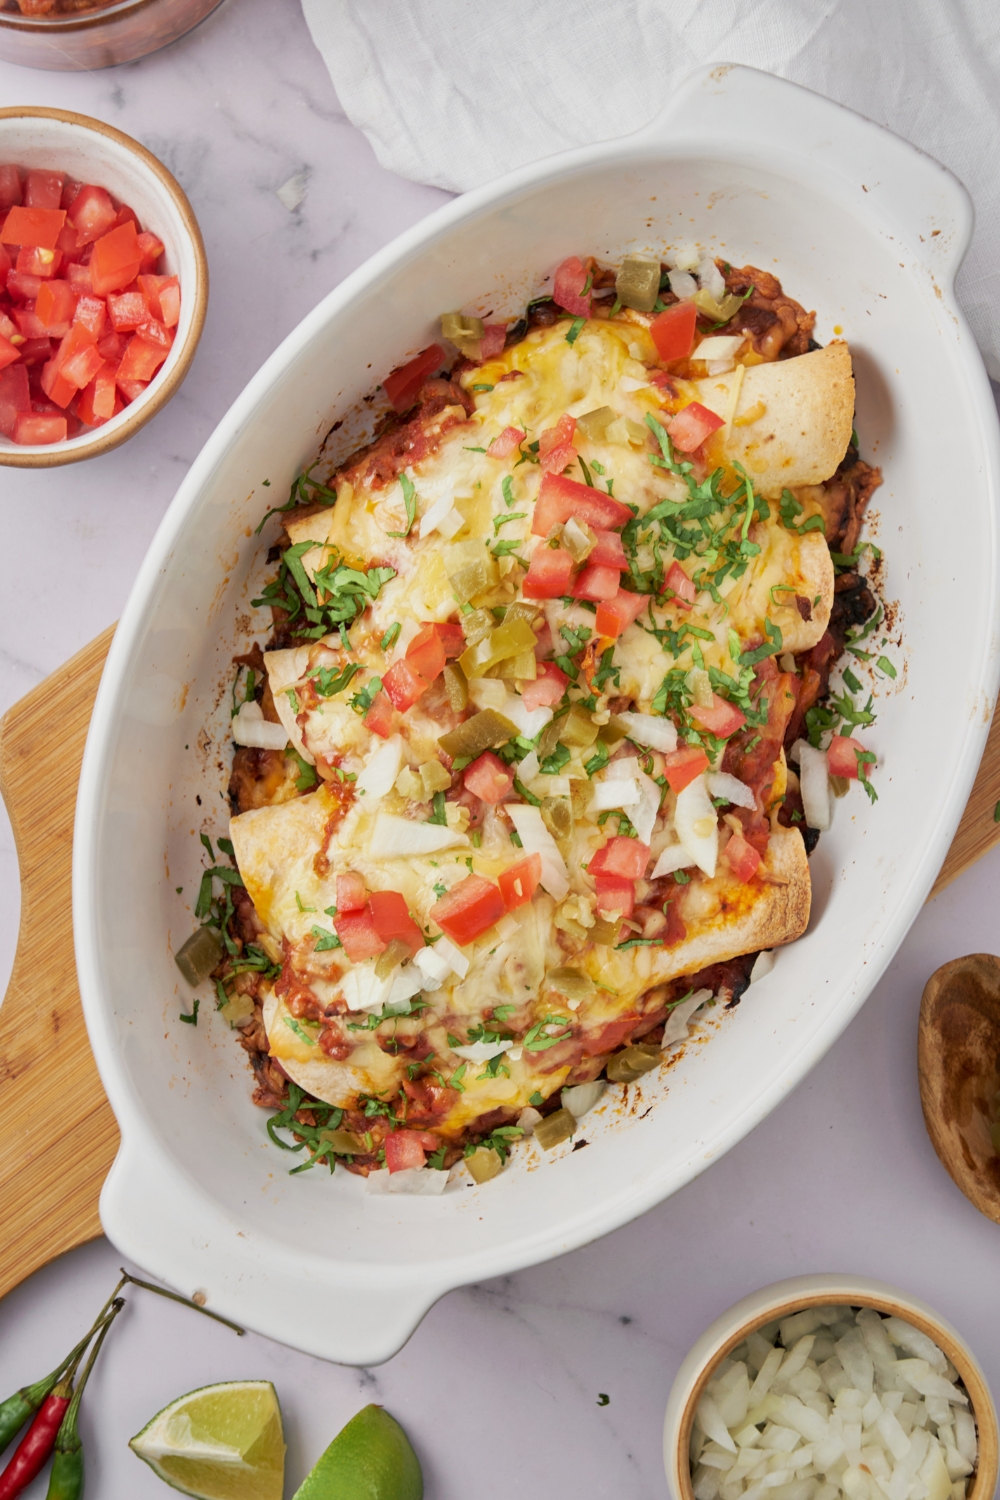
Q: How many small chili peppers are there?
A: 3